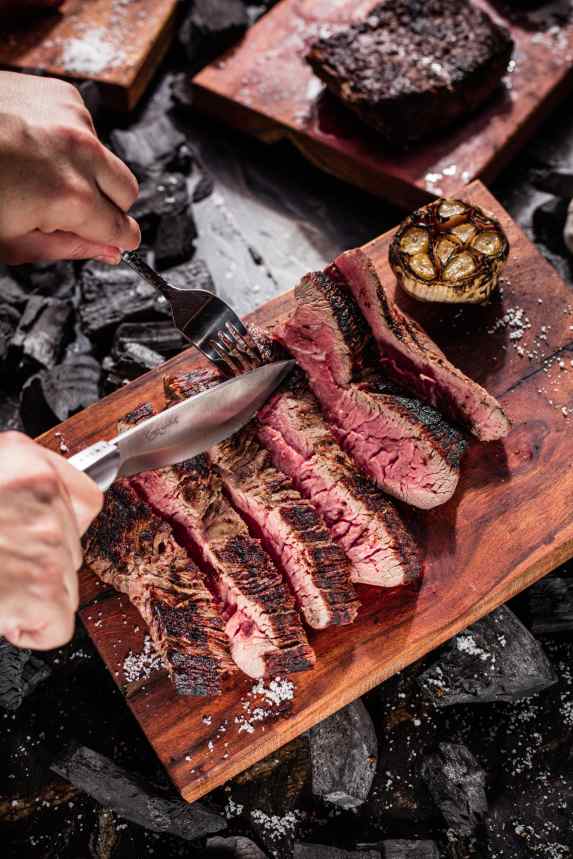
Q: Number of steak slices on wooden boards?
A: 6